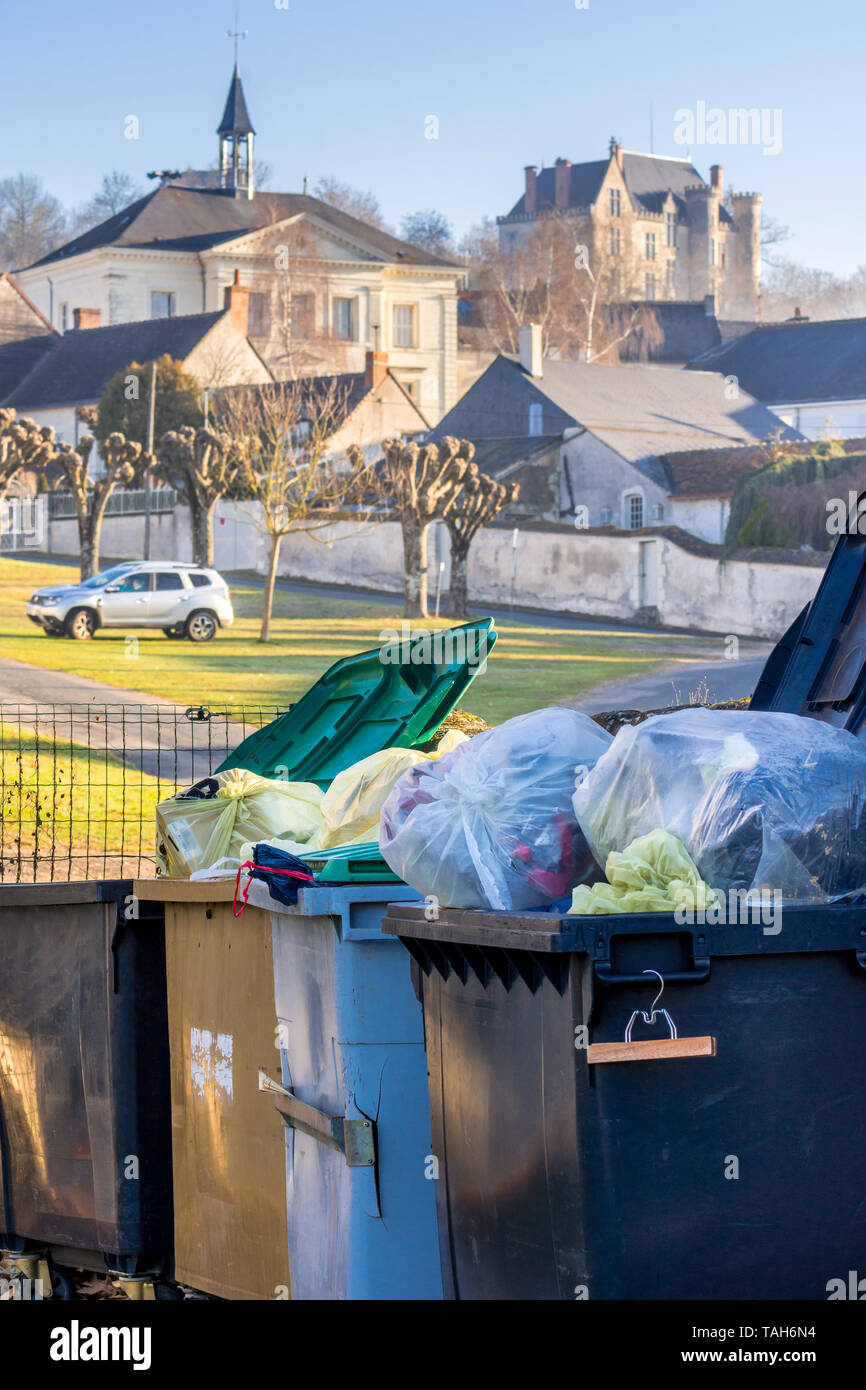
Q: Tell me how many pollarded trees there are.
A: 5